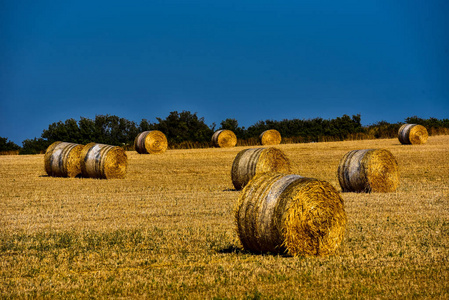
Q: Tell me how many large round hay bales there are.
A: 9